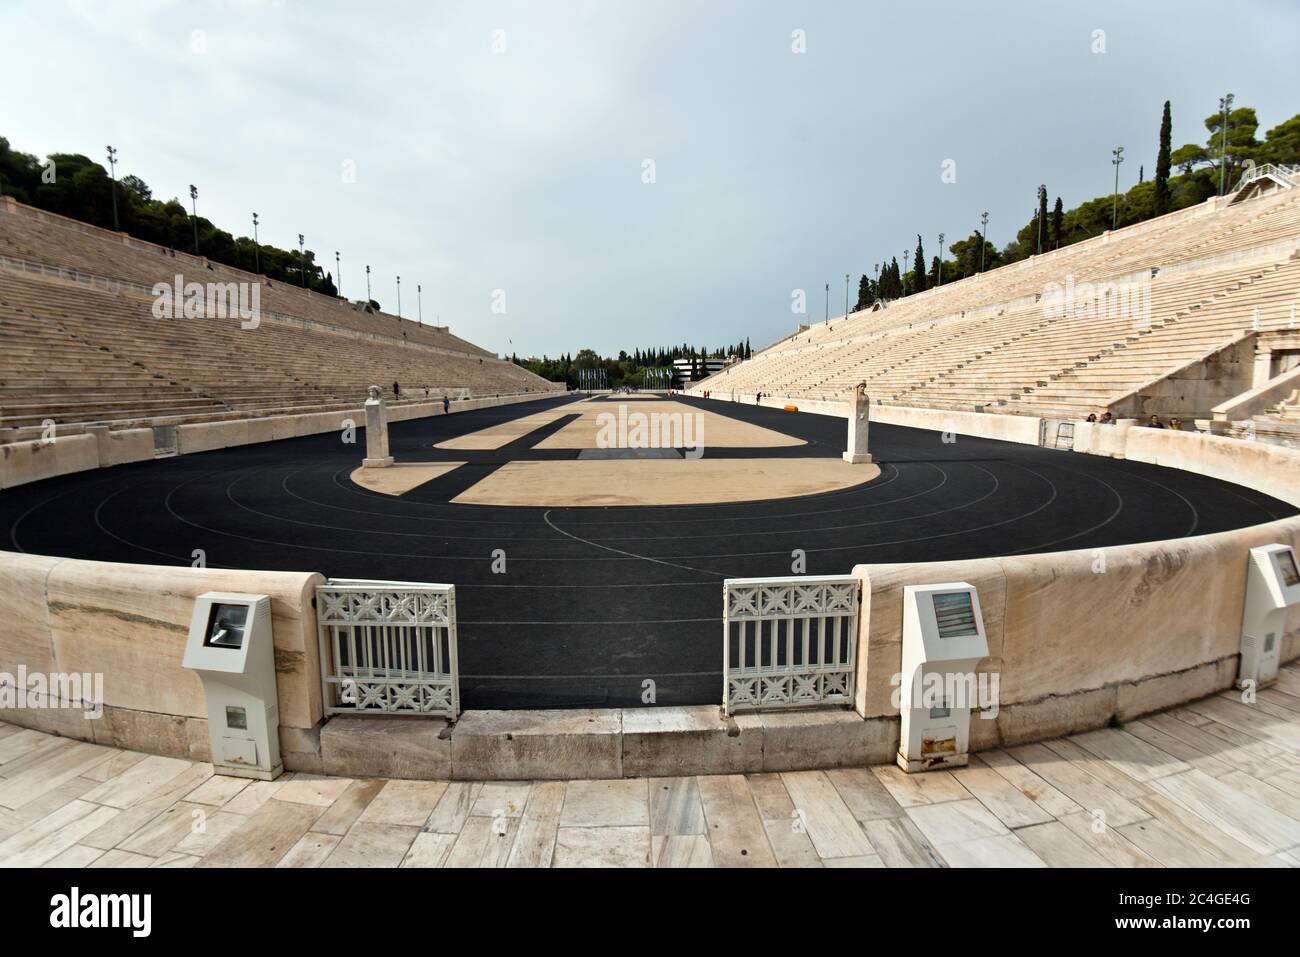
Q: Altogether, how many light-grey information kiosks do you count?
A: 3